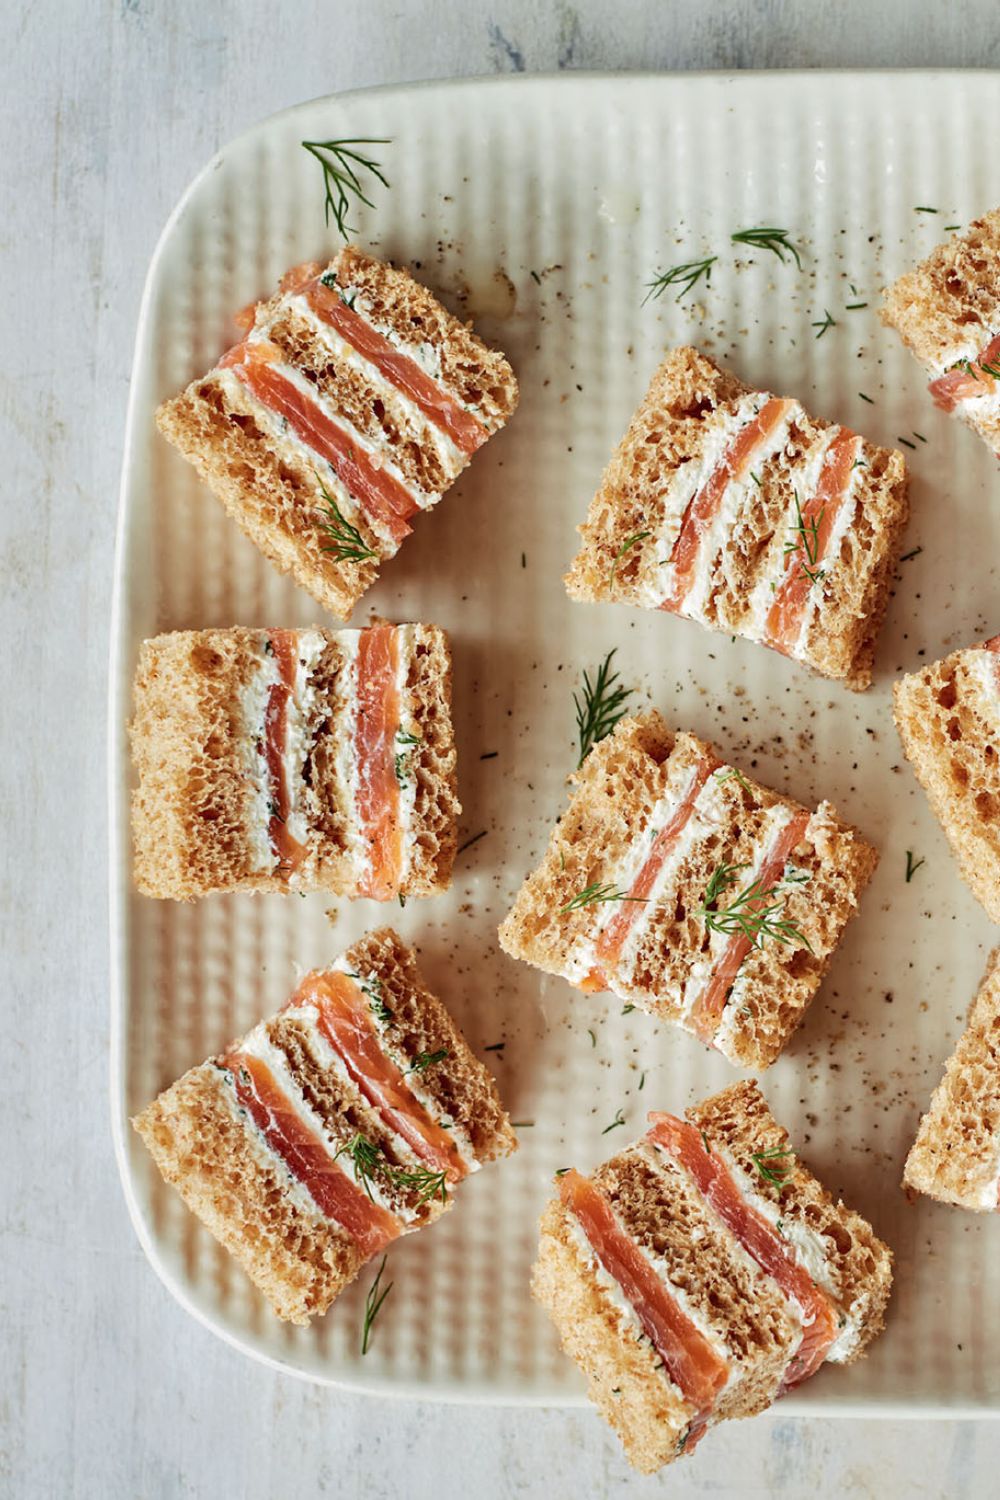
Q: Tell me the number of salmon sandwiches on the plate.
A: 9